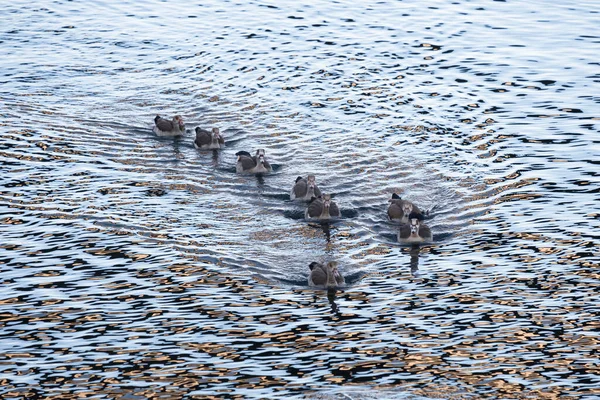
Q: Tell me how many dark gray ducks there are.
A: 8